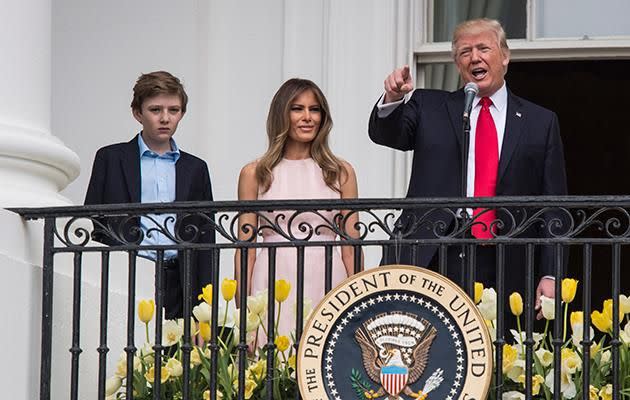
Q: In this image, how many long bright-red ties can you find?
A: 1